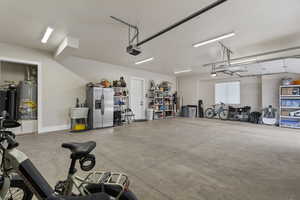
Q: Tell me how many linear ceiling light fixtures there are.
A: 5